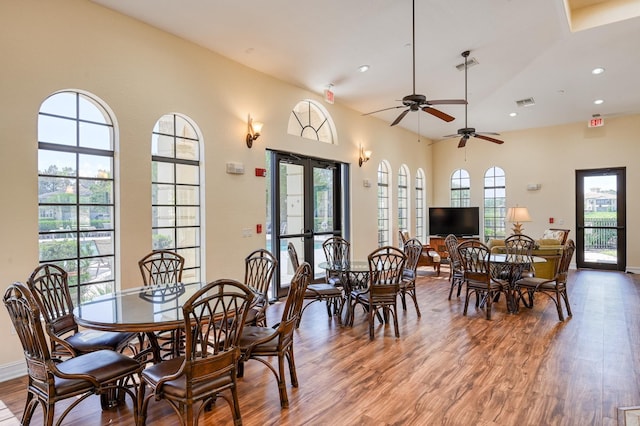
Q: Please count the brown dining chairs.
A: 14